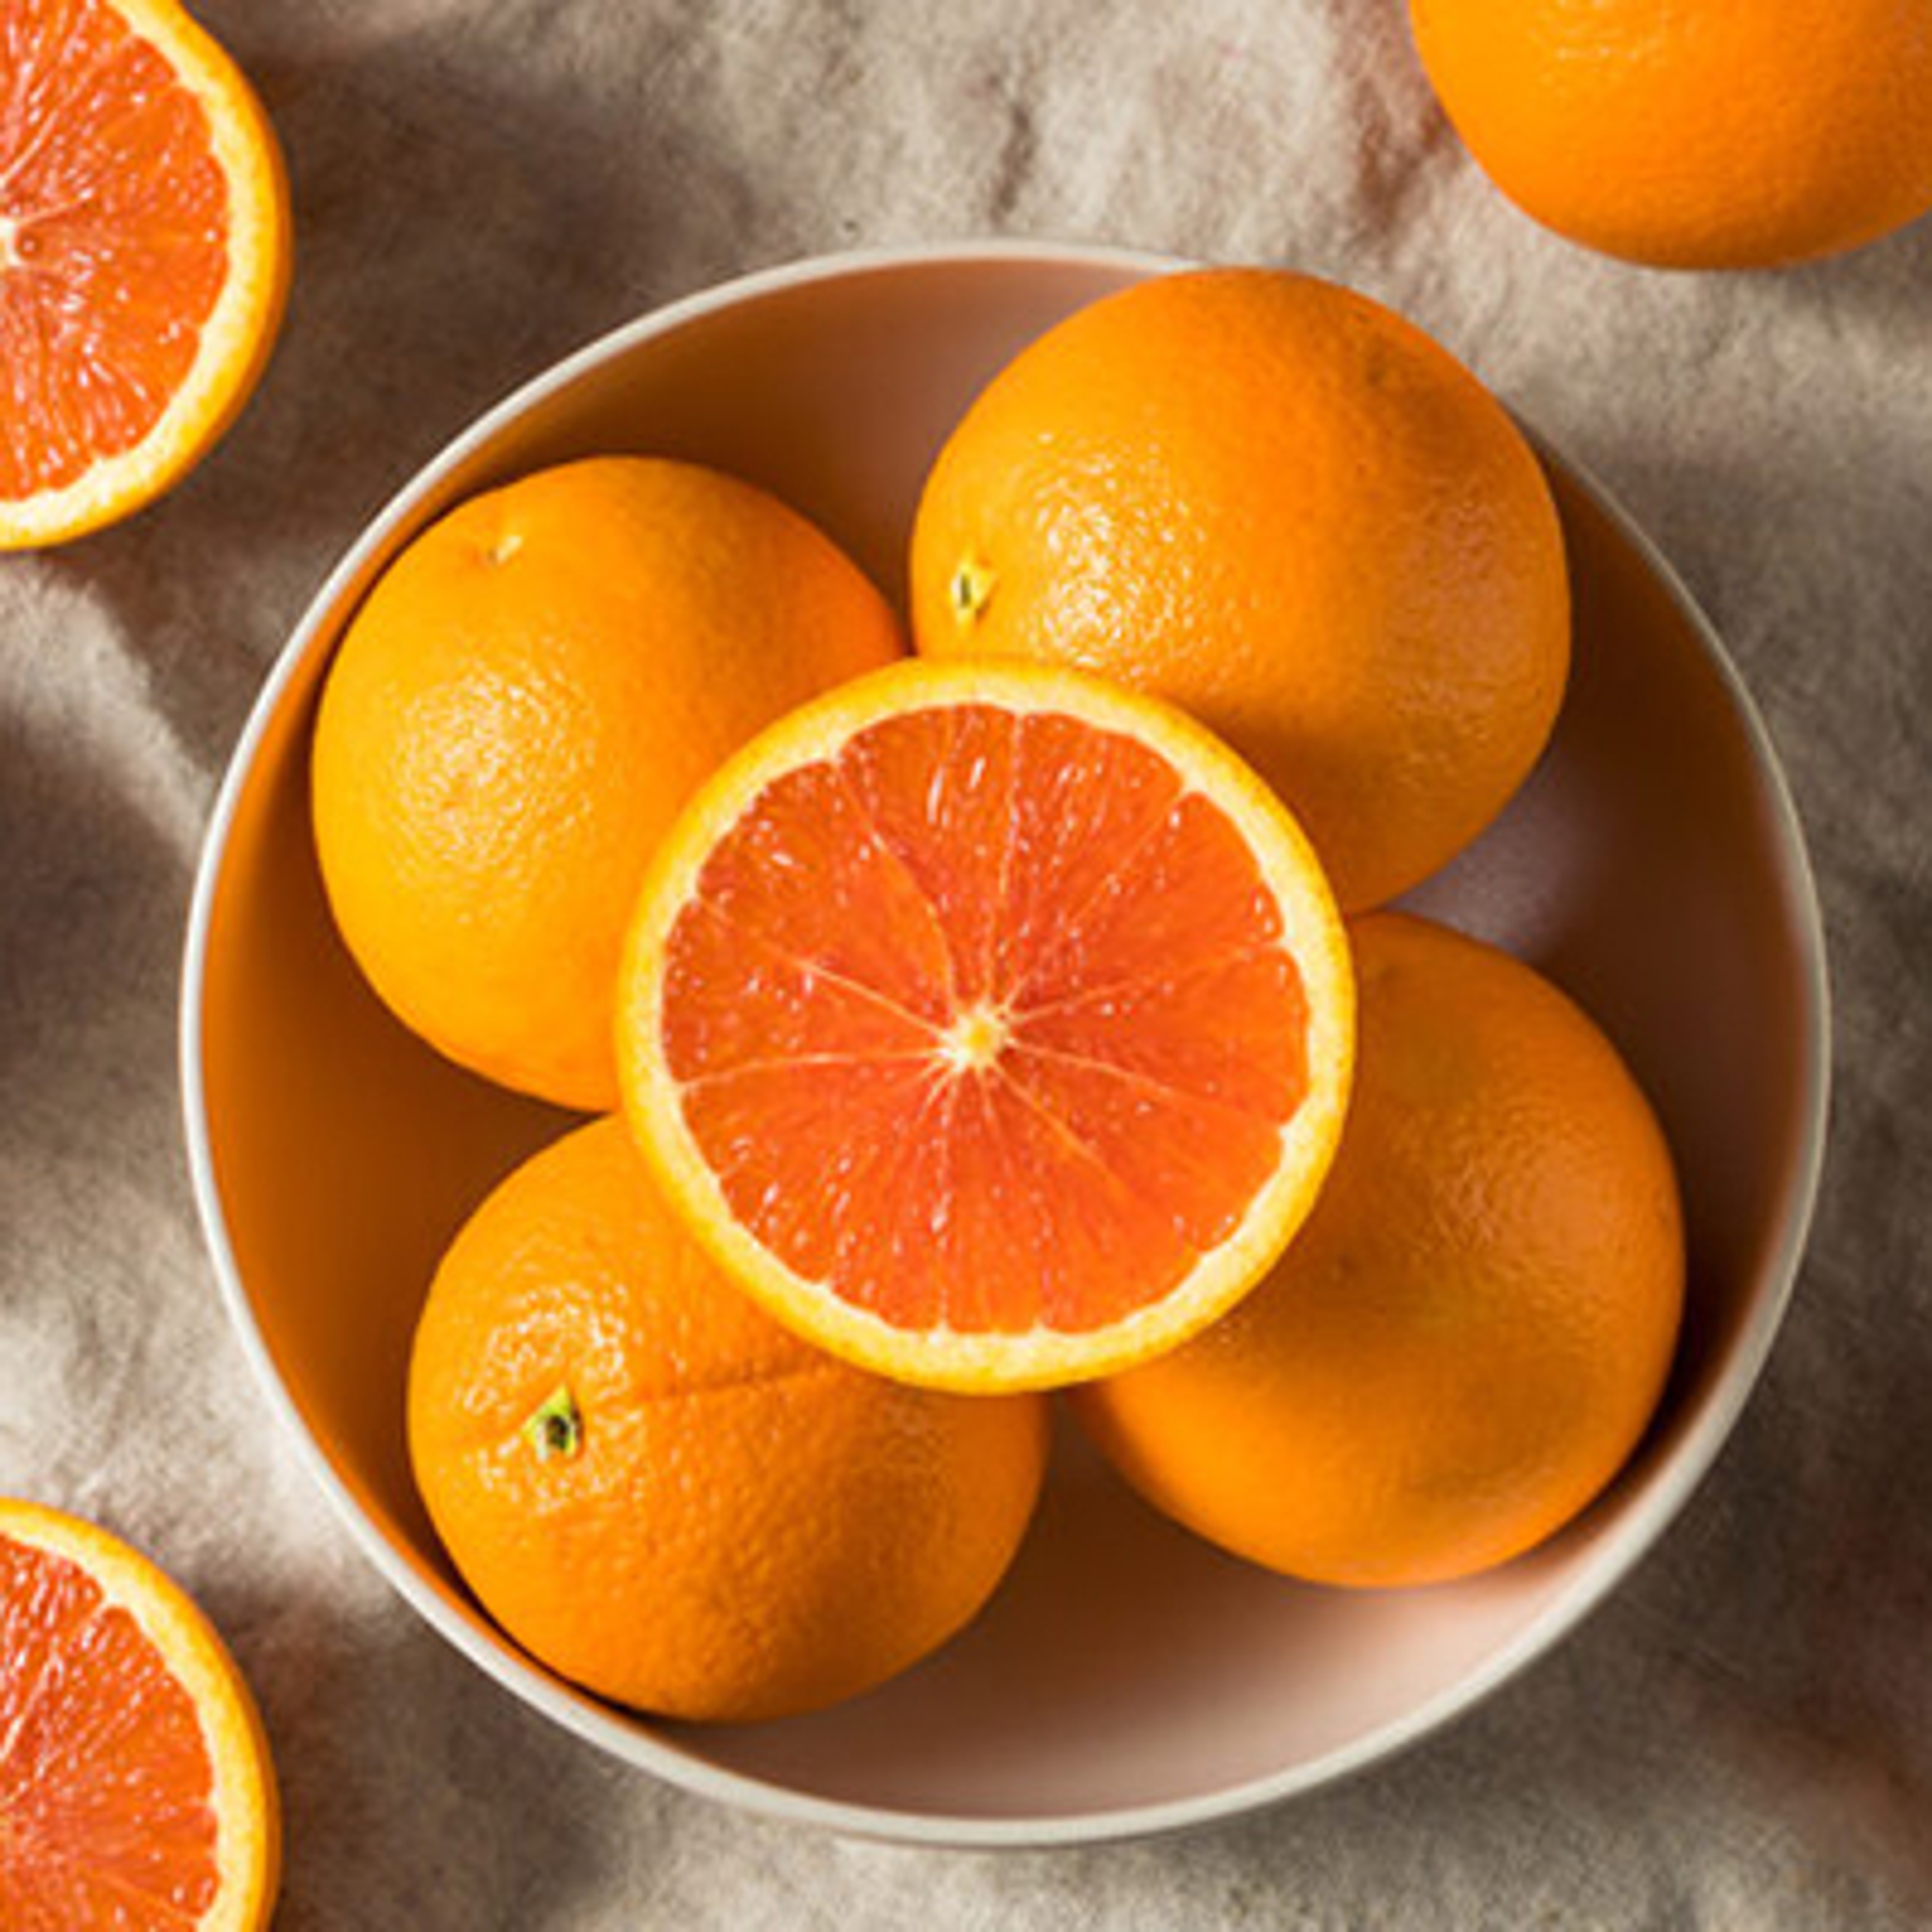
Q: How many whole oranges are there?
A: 5